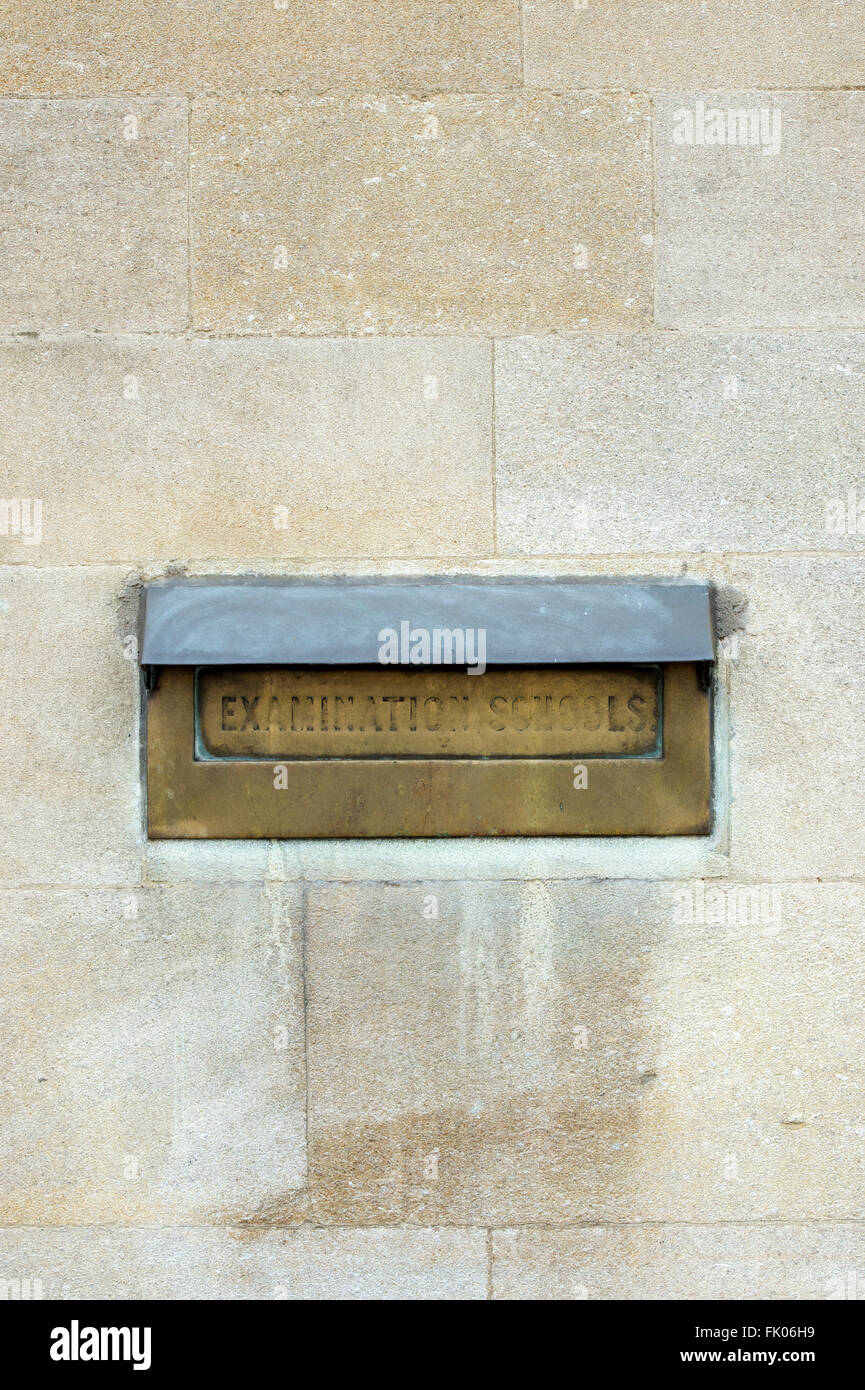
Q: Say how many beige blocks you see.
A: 13